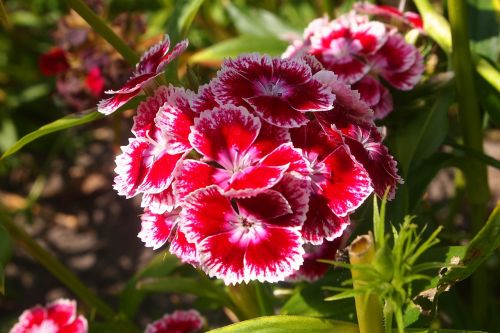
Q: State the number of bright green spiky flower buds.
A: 1